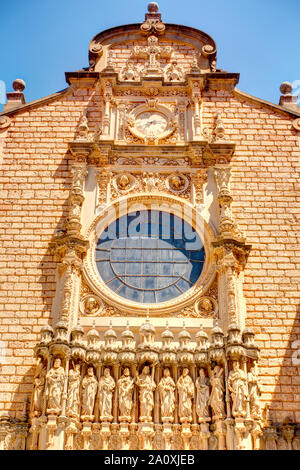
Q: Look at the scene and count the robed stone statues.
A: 13